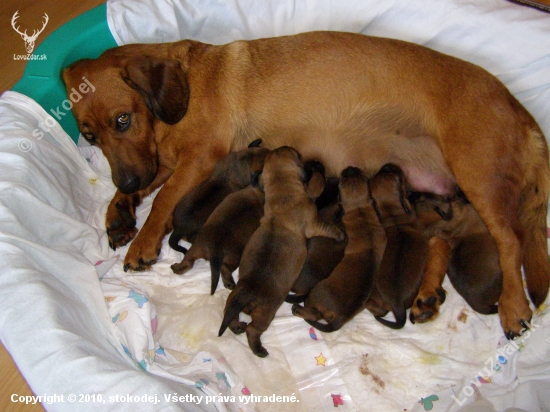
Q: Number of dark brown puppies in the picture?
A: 7